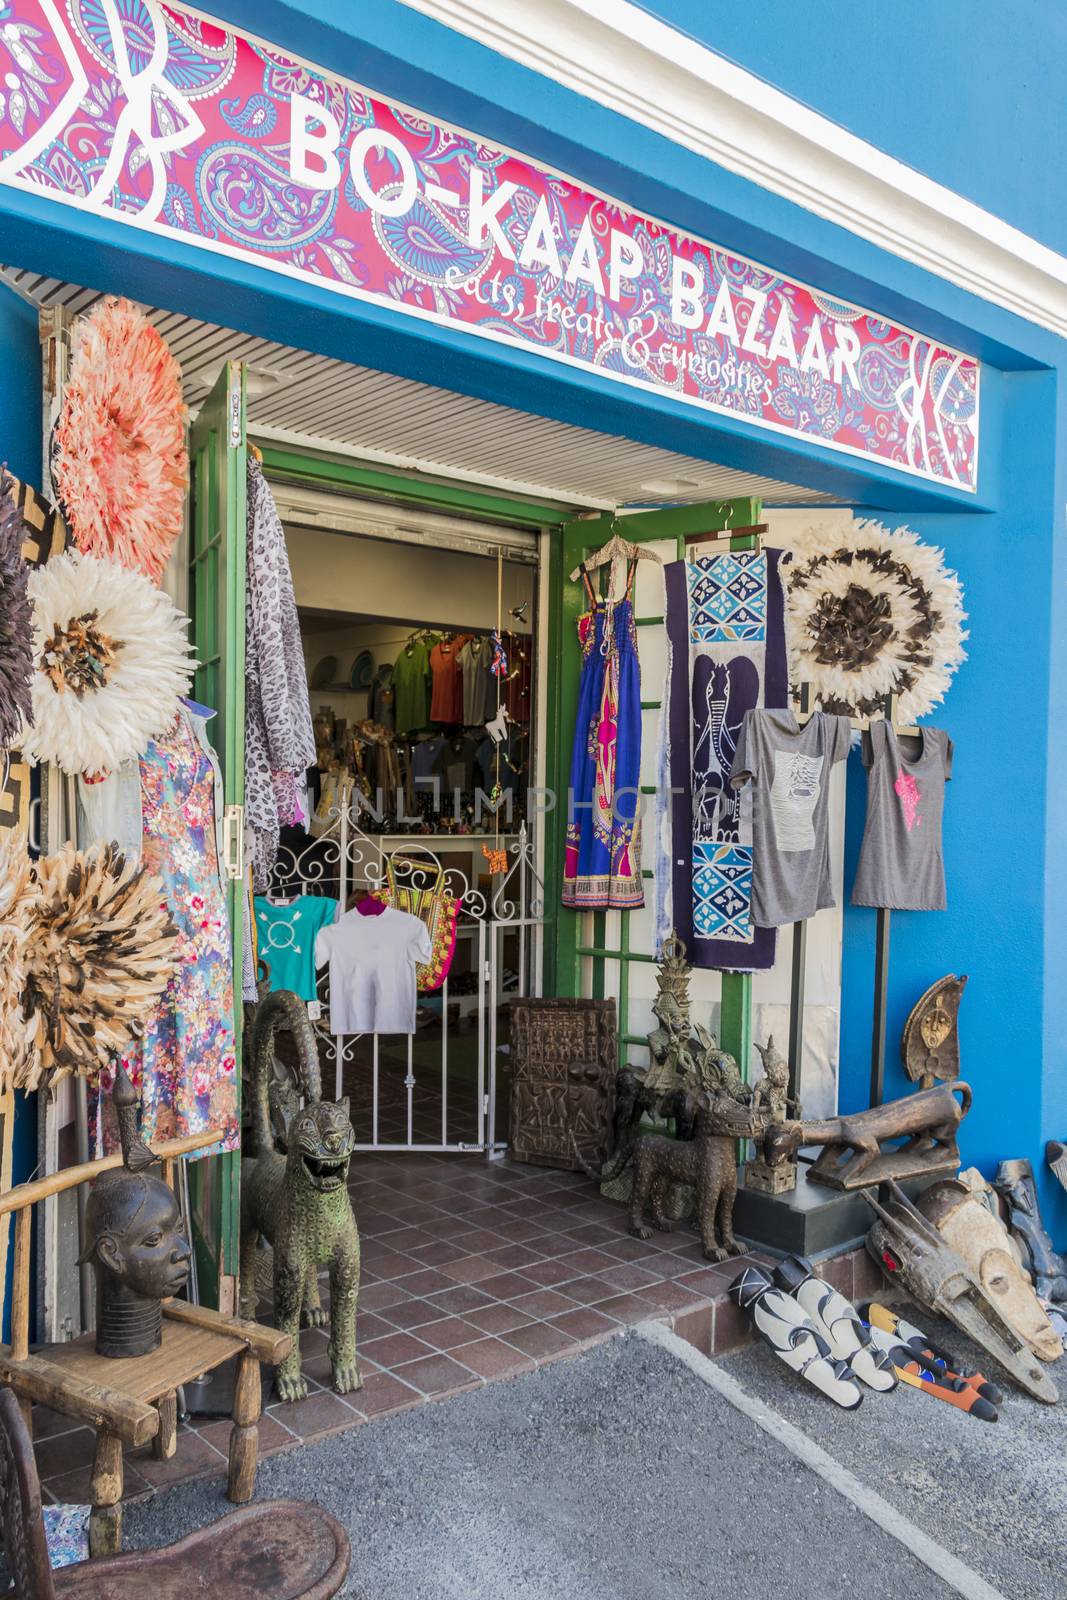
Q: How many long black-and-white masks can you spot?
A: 2